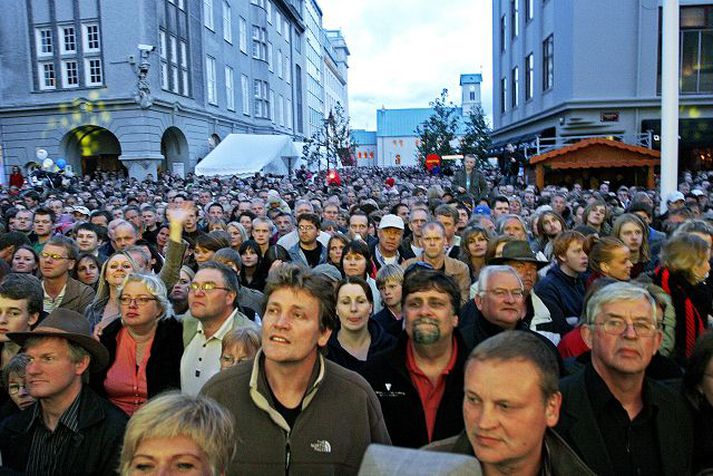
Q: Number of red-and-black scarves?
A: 1